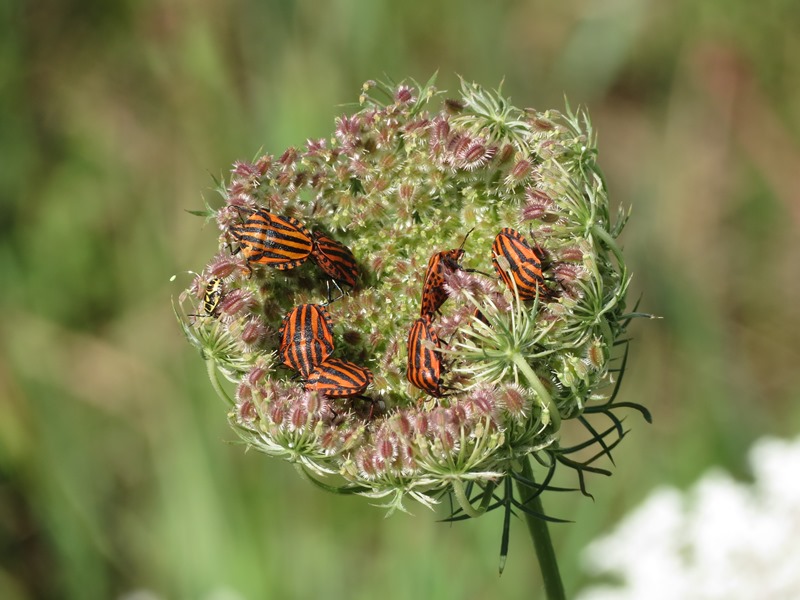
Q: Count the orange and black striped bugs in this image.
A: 7